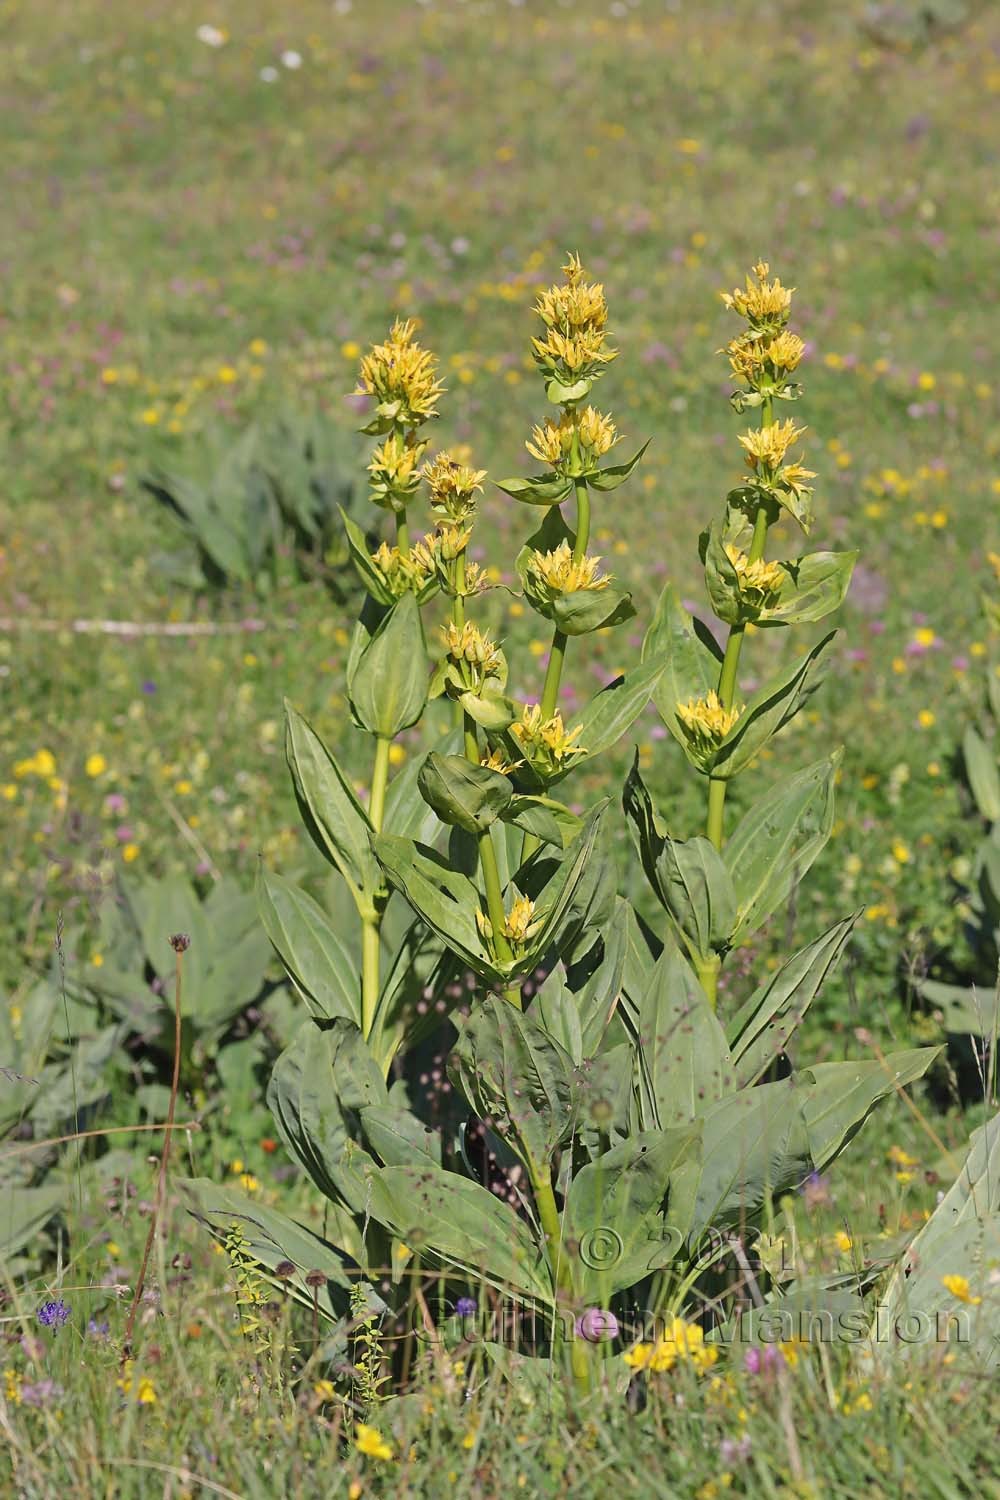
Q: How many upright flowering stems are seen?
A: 4